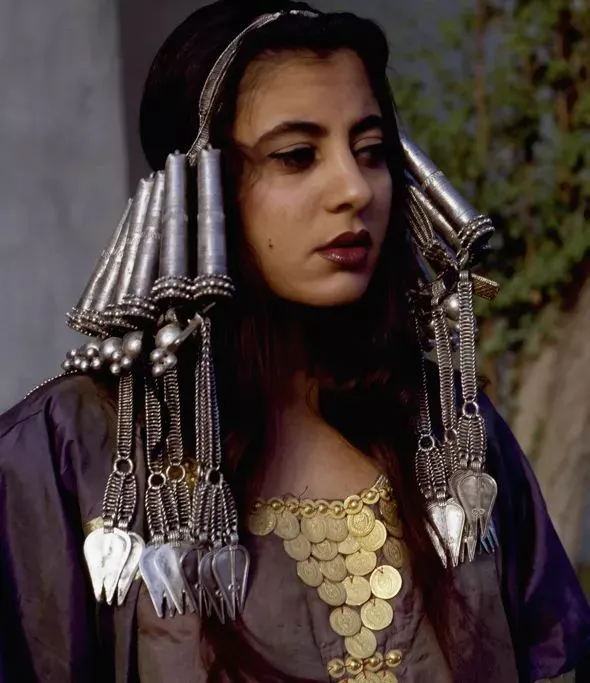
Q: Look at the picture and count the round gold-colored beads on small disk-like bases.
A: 13